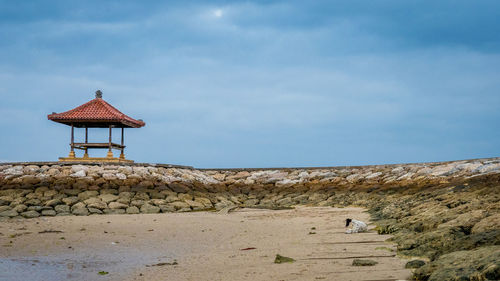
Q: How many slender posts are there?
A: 4